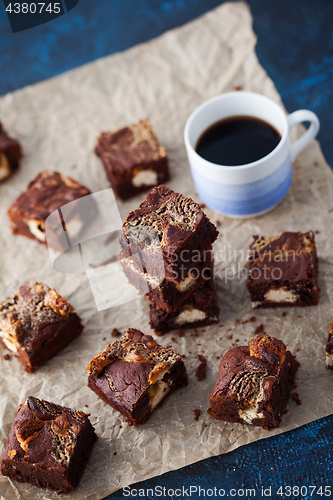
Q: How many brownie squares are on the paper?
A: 12